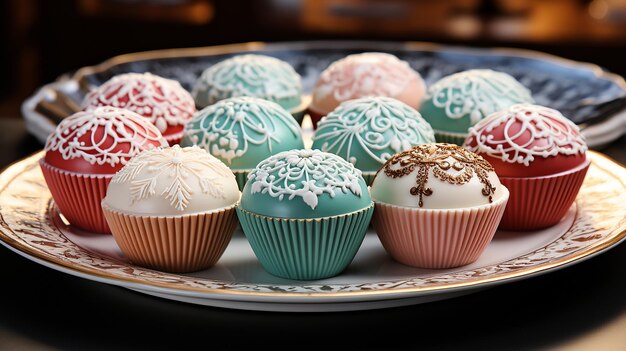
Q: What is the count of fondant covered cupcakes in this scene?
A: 11